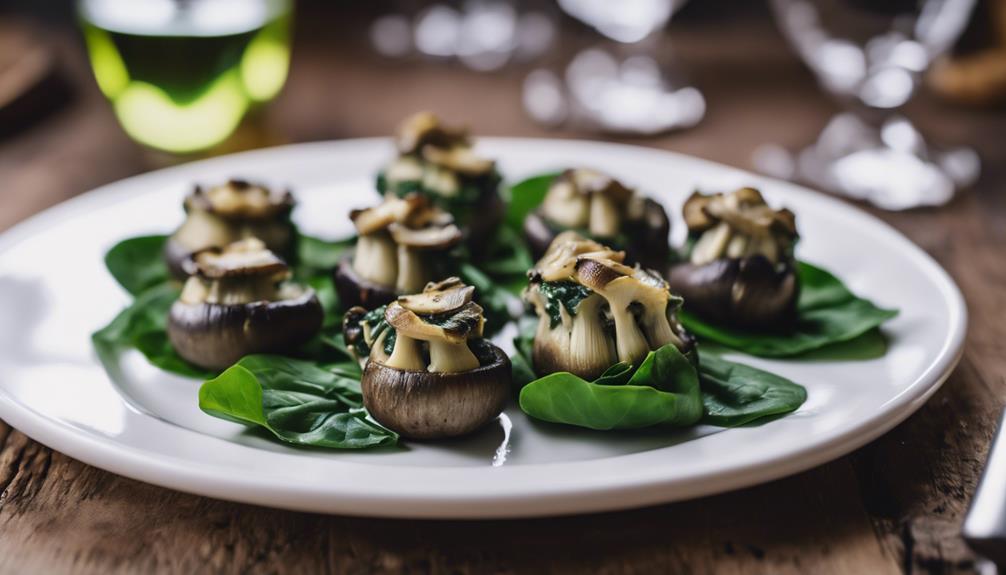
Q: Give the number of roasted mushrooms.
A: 8